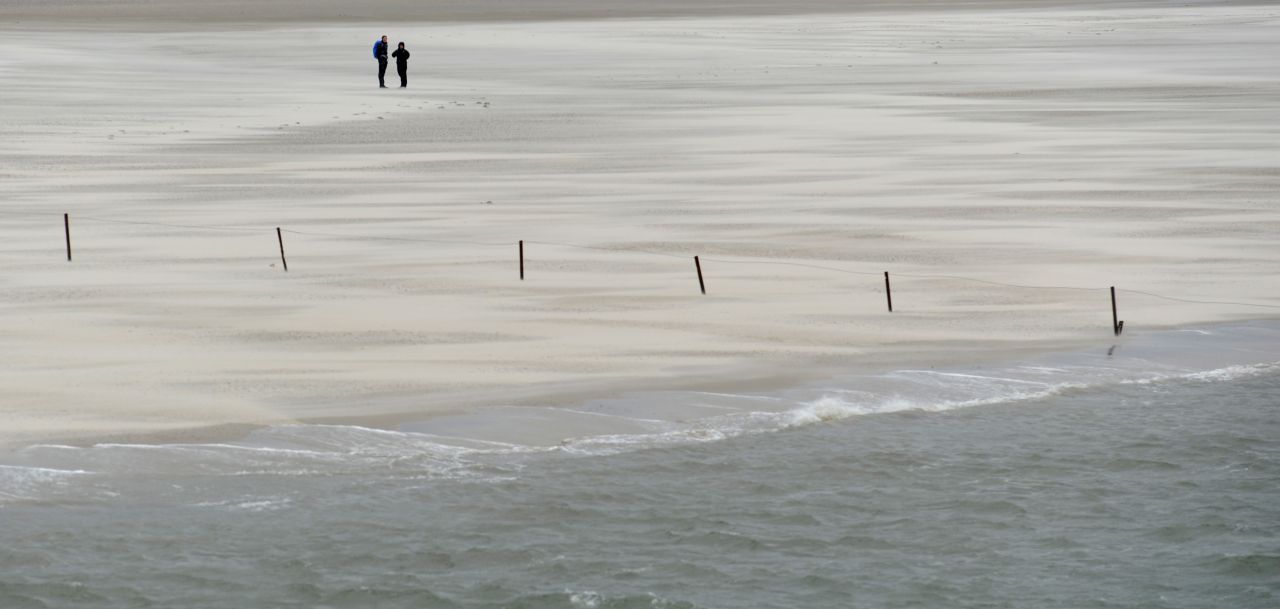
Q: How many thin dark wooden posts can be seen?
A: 6